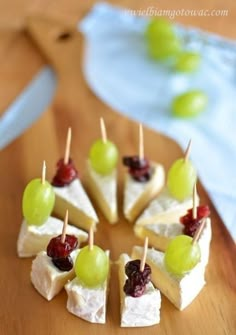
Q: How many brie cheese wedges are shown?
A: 10